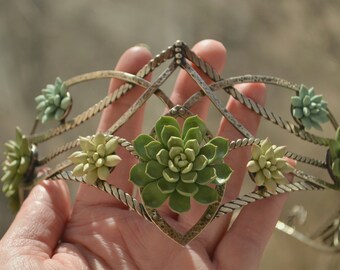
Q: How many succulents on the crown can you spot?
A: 7